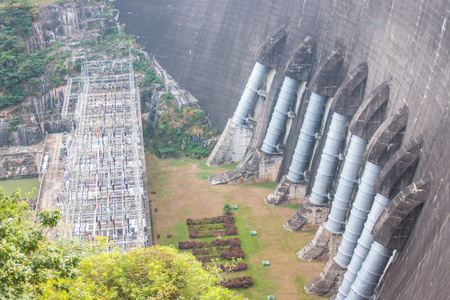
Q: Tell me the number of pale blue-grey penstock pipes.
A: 8